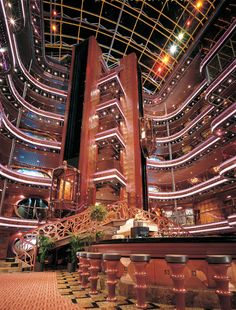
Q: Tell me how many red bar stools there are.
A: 7